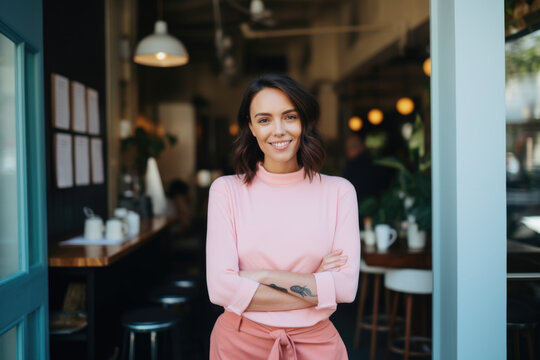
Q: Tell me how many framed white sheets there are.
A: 6